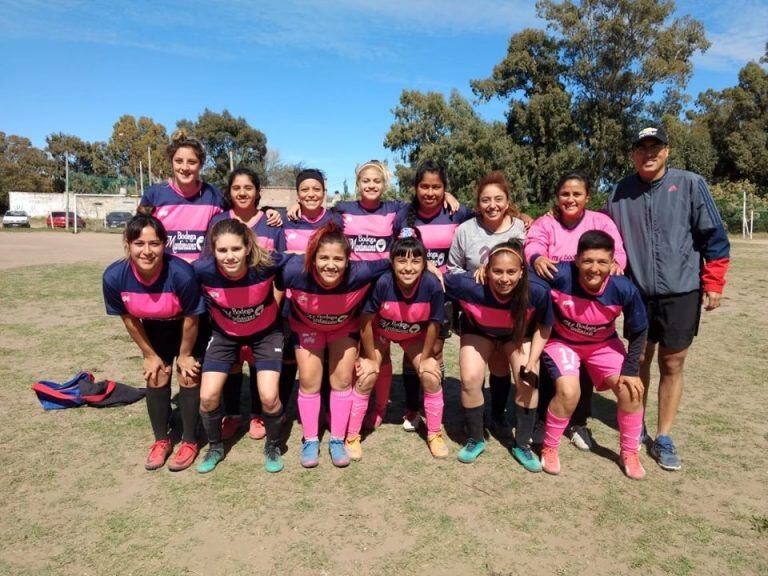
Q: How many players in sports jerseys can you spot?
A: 13